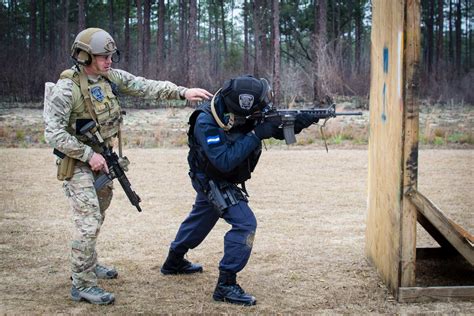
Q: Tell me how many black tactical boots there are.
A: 2